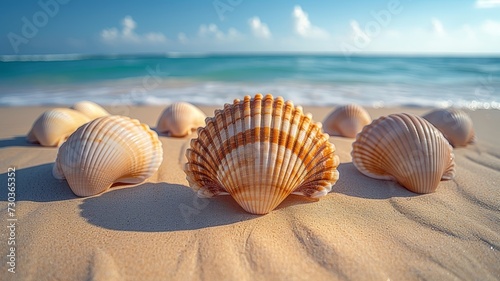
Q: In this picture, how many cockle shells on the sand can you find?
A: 8